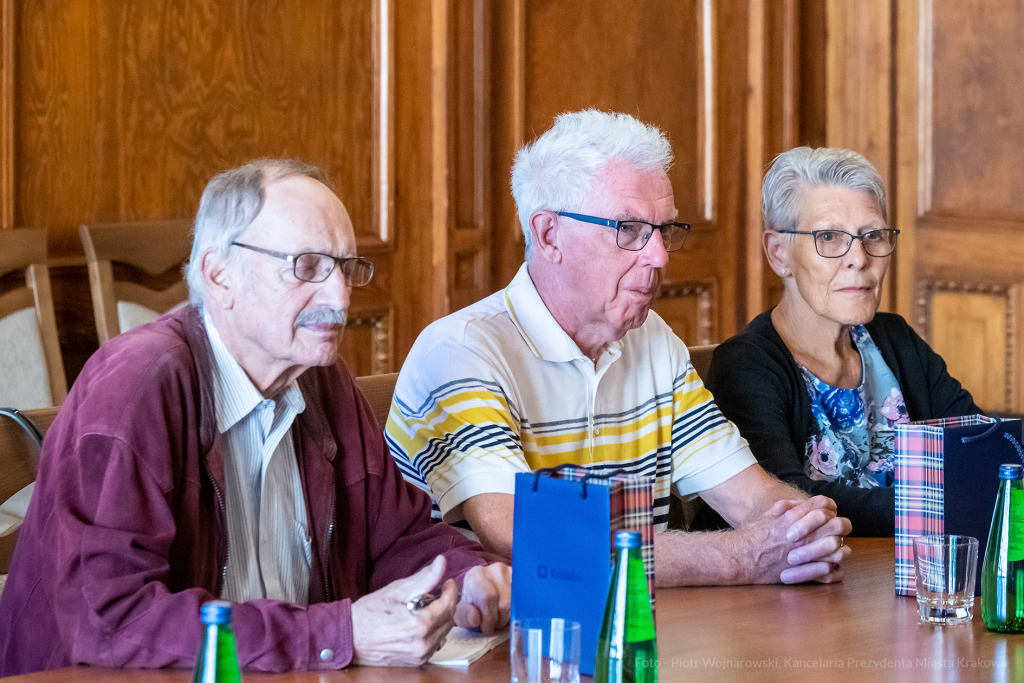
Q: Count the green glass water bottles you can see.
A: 3